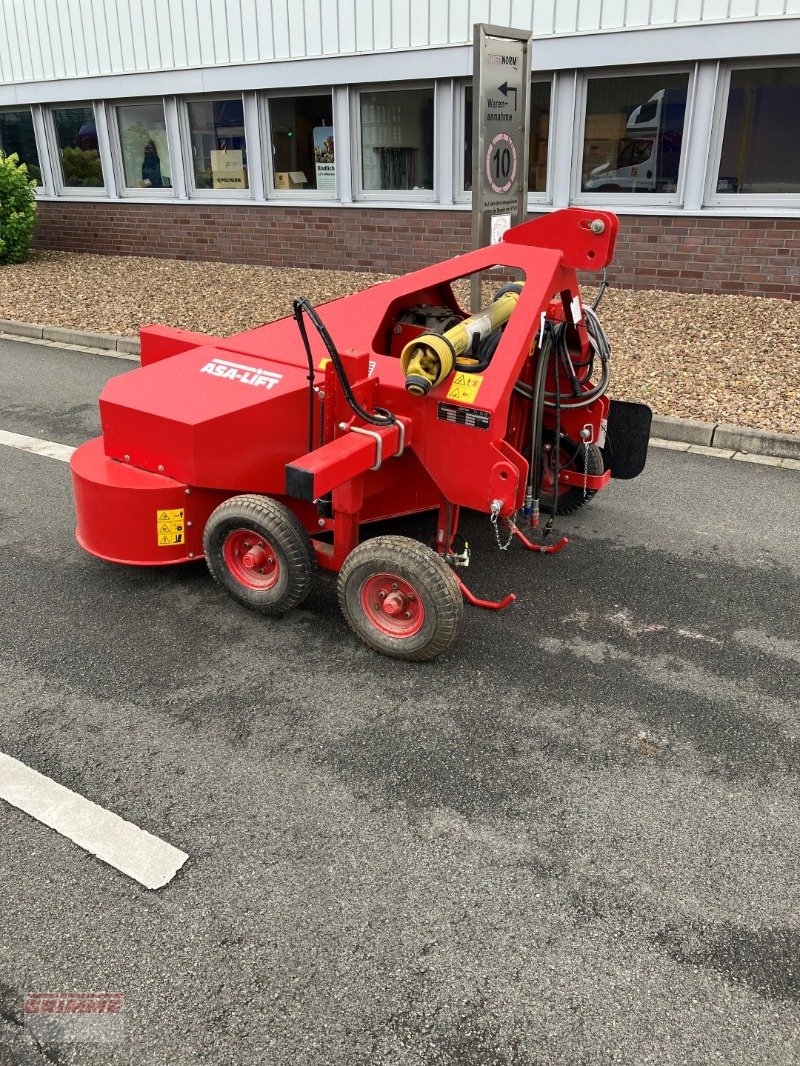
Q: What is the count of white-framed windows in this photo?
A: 9